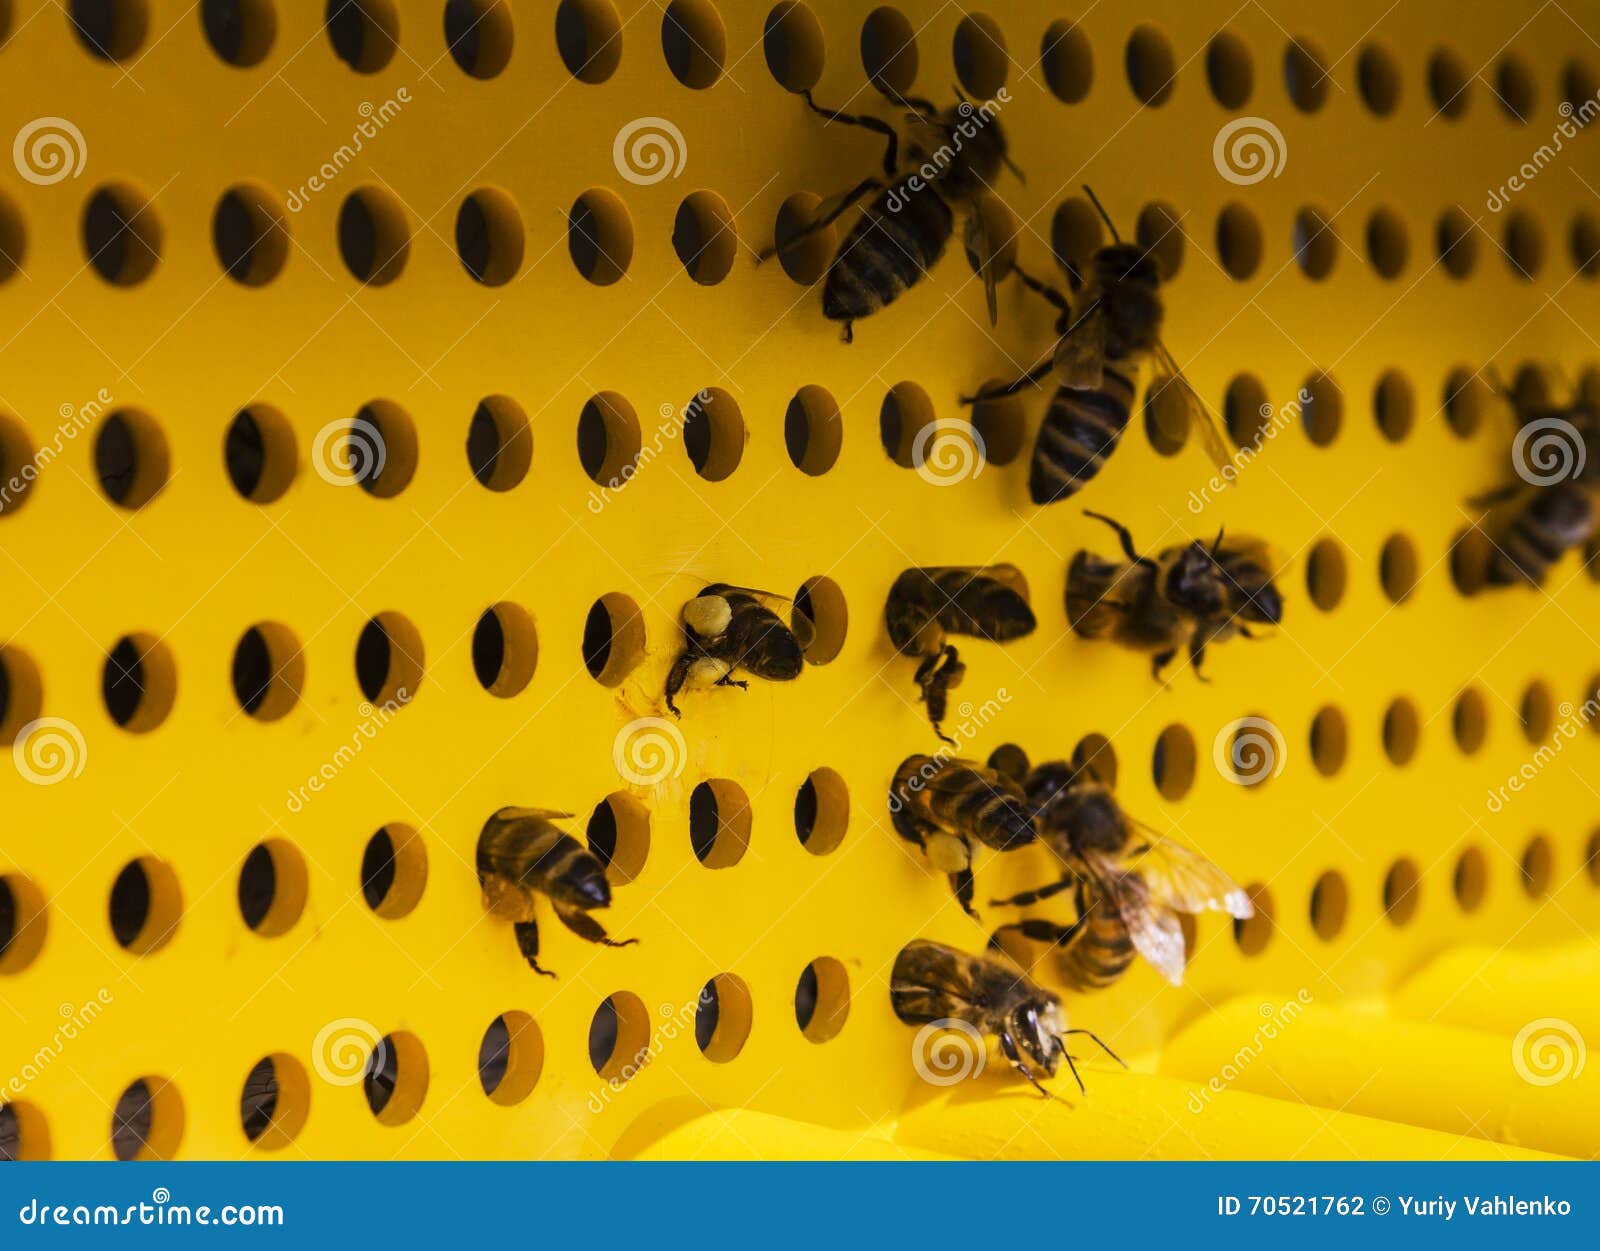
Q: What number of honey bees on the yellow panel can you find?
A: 11